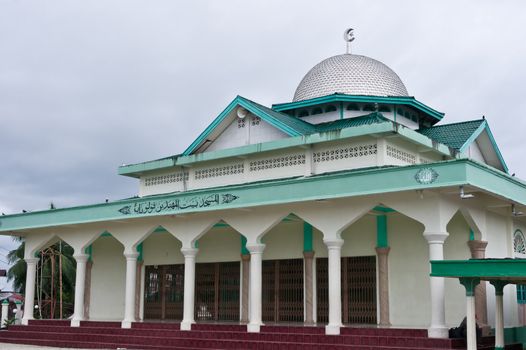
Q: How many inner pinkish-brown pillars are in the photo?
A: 6